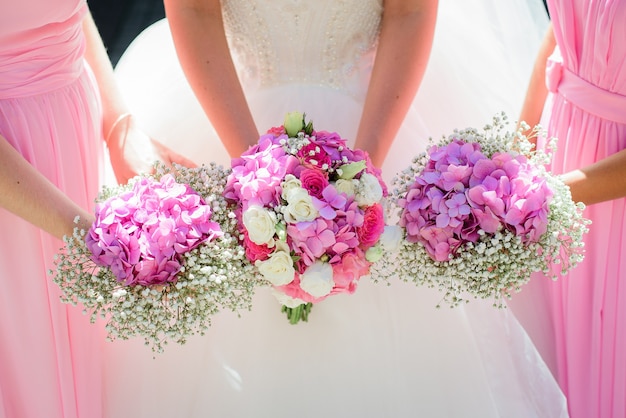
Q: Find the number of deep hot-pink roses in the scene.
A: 4